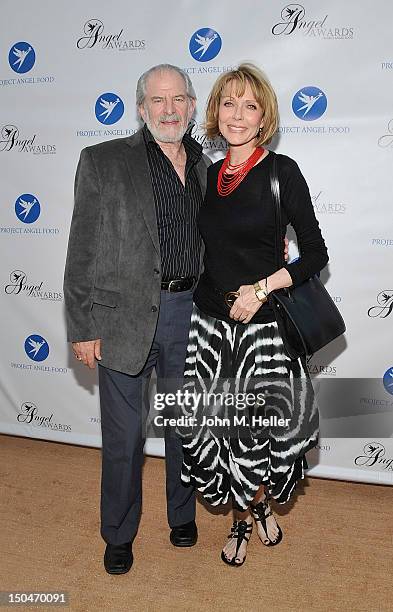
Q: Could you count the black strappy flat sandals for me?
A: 2